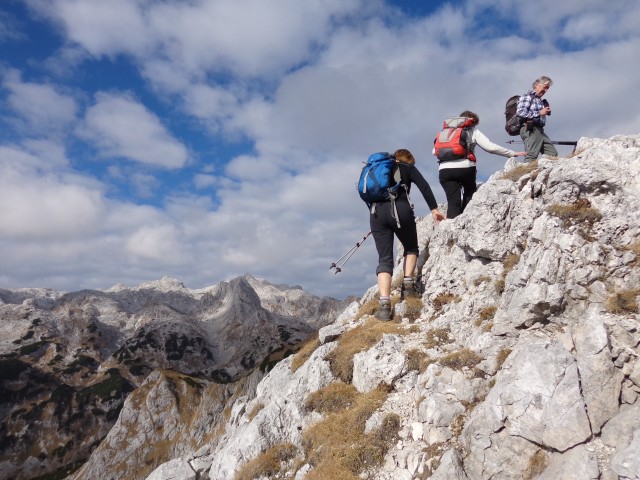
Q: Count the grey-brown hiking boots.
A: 2